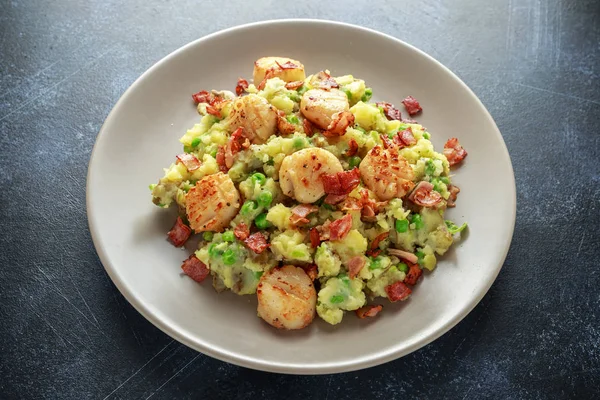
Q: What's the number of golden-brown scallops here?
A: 7